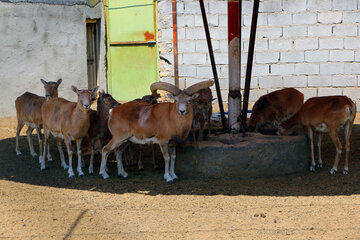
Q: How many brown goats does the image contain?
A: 8